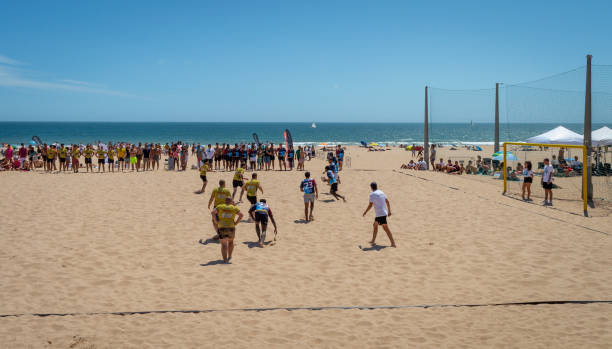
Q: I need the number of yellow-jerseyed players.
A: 5